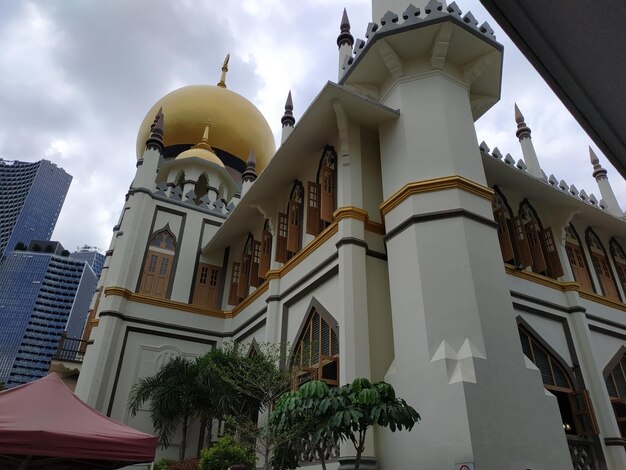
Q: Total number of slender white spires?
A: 6